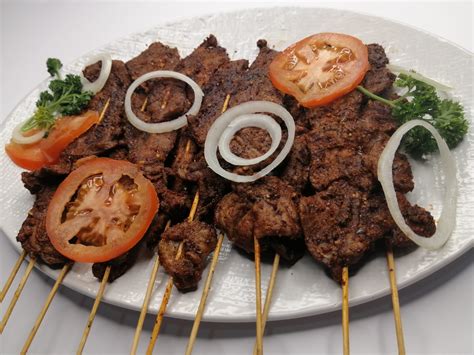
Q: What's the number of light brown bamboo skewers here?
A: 11